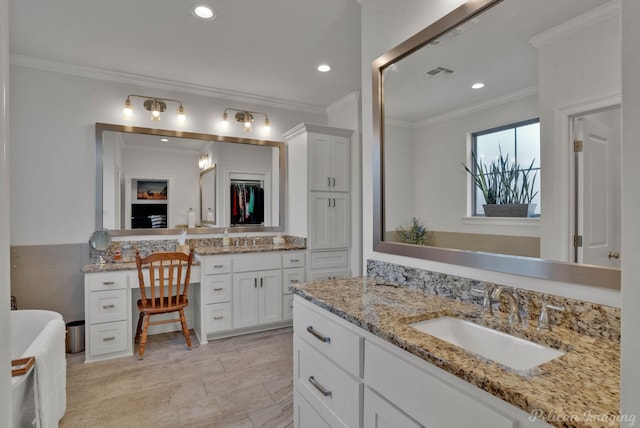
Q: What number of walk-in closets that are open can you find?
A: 1